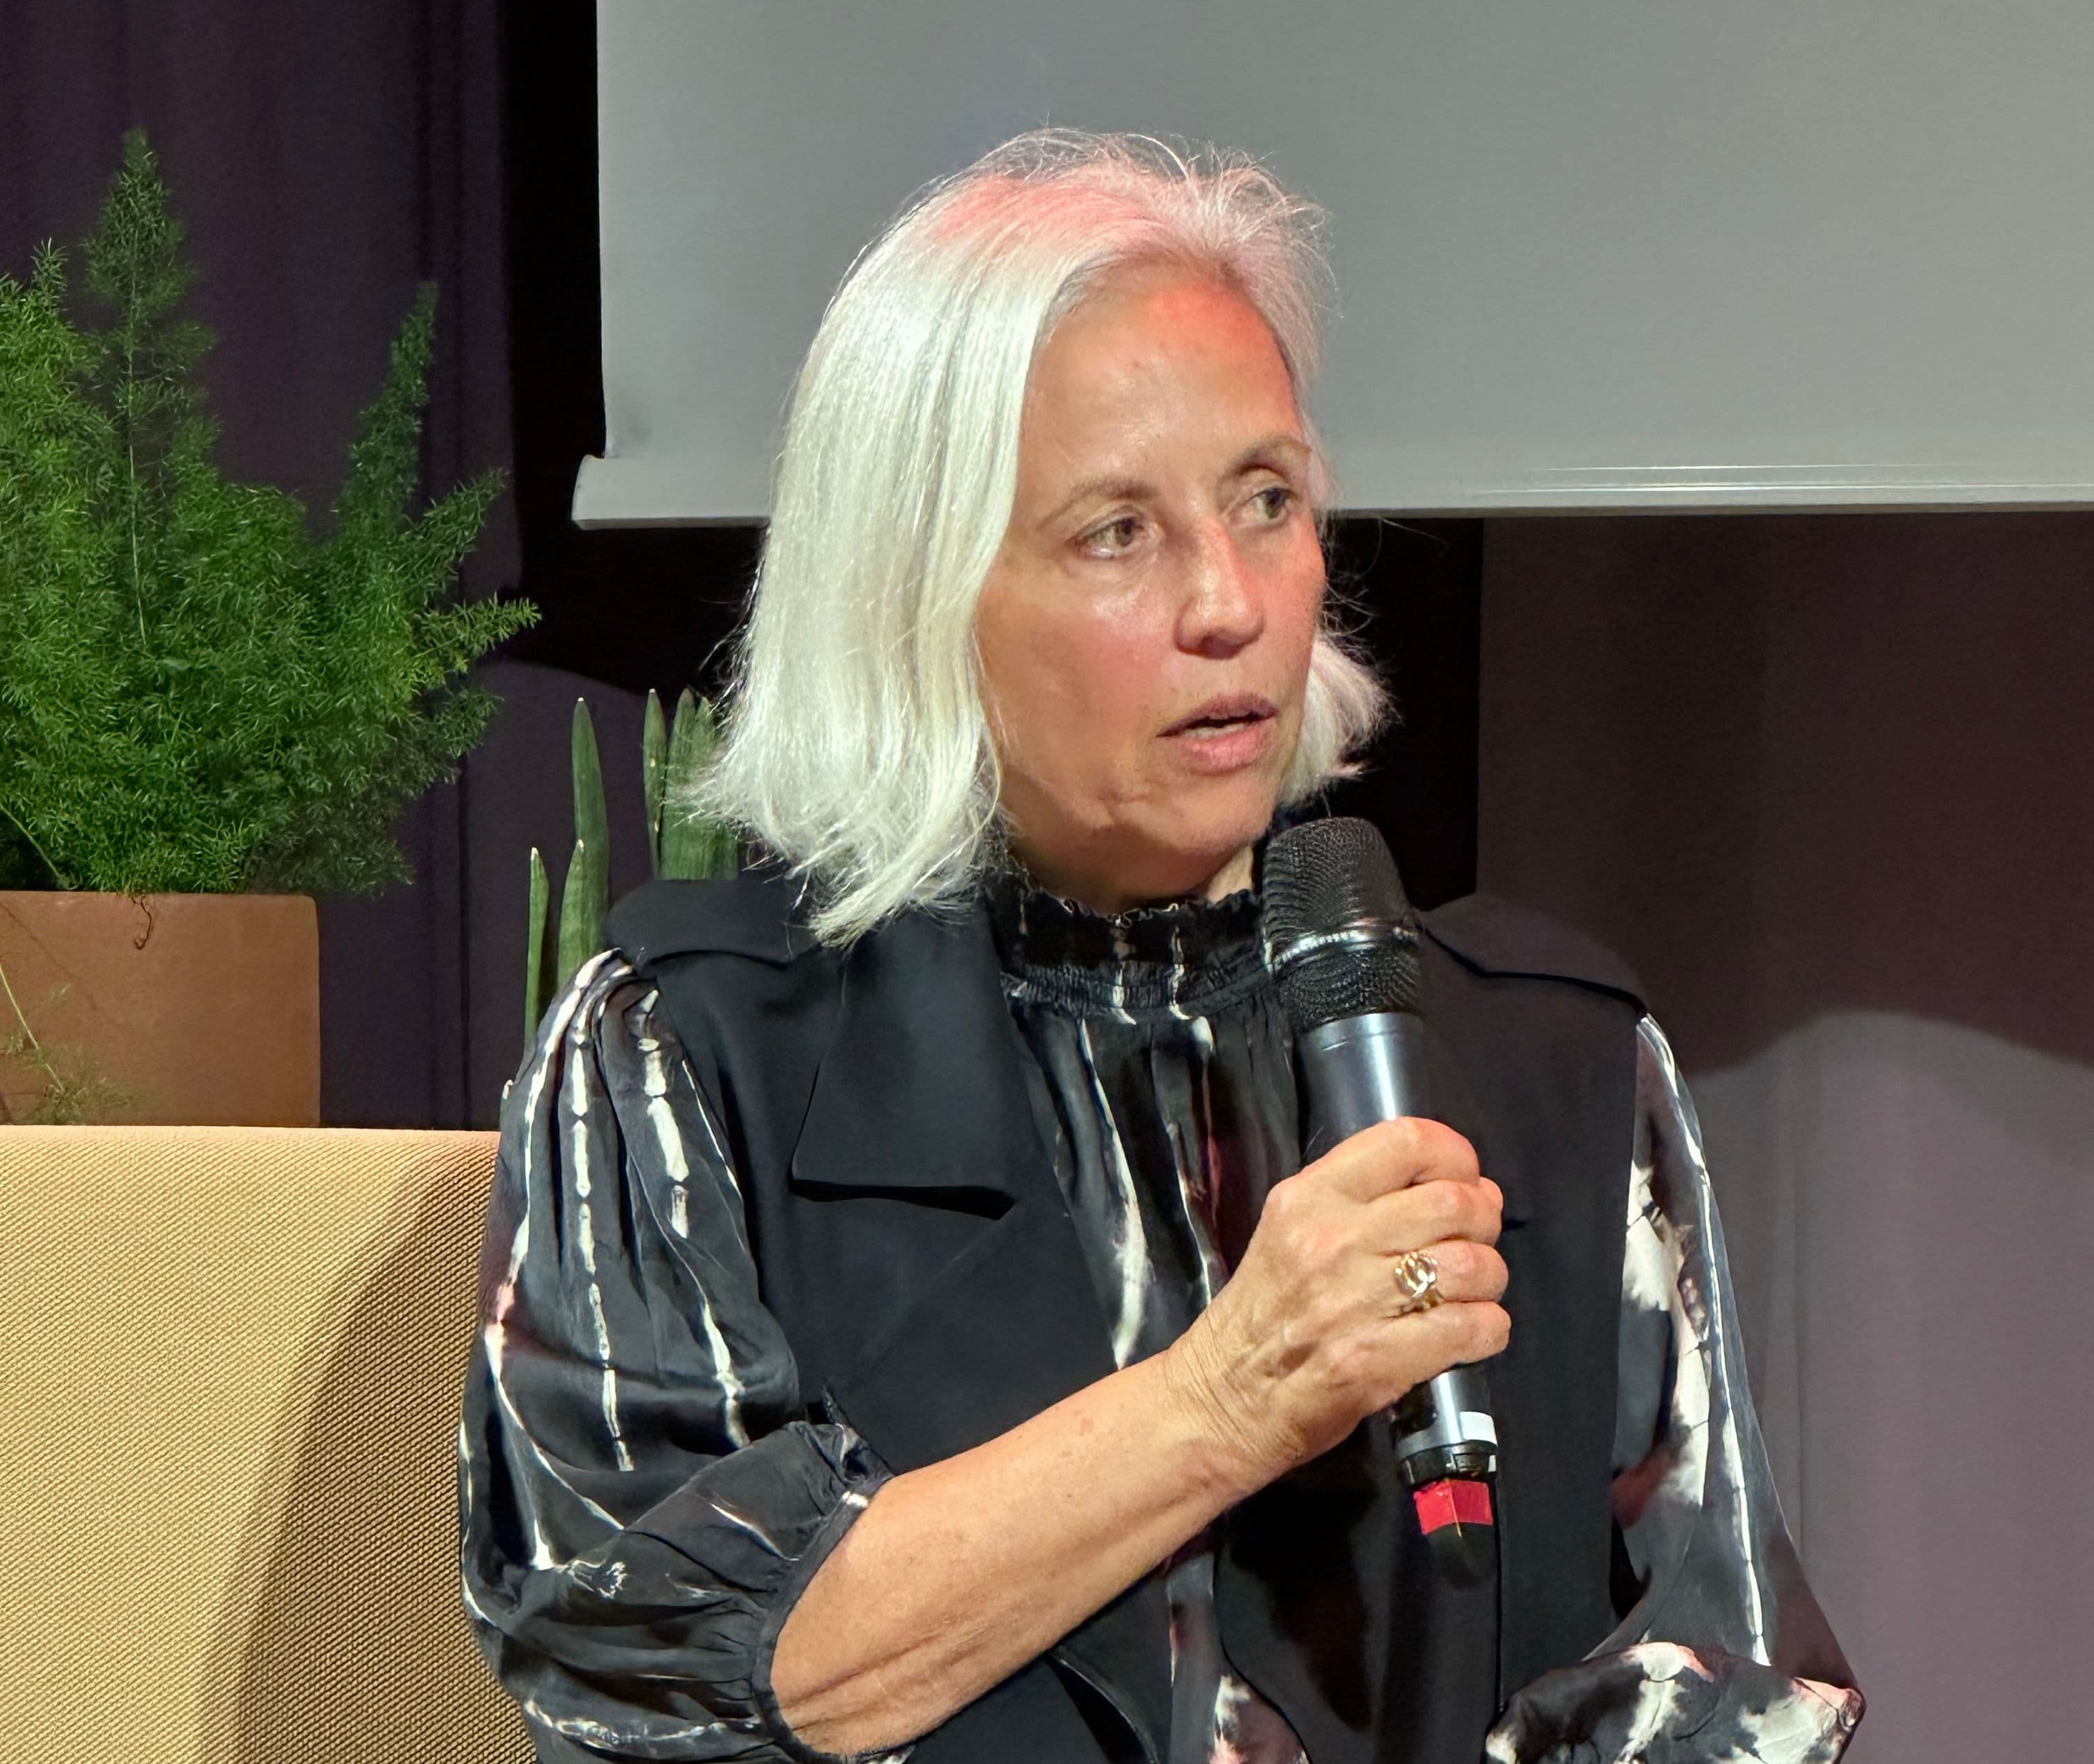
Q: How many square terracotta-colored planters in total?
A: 1